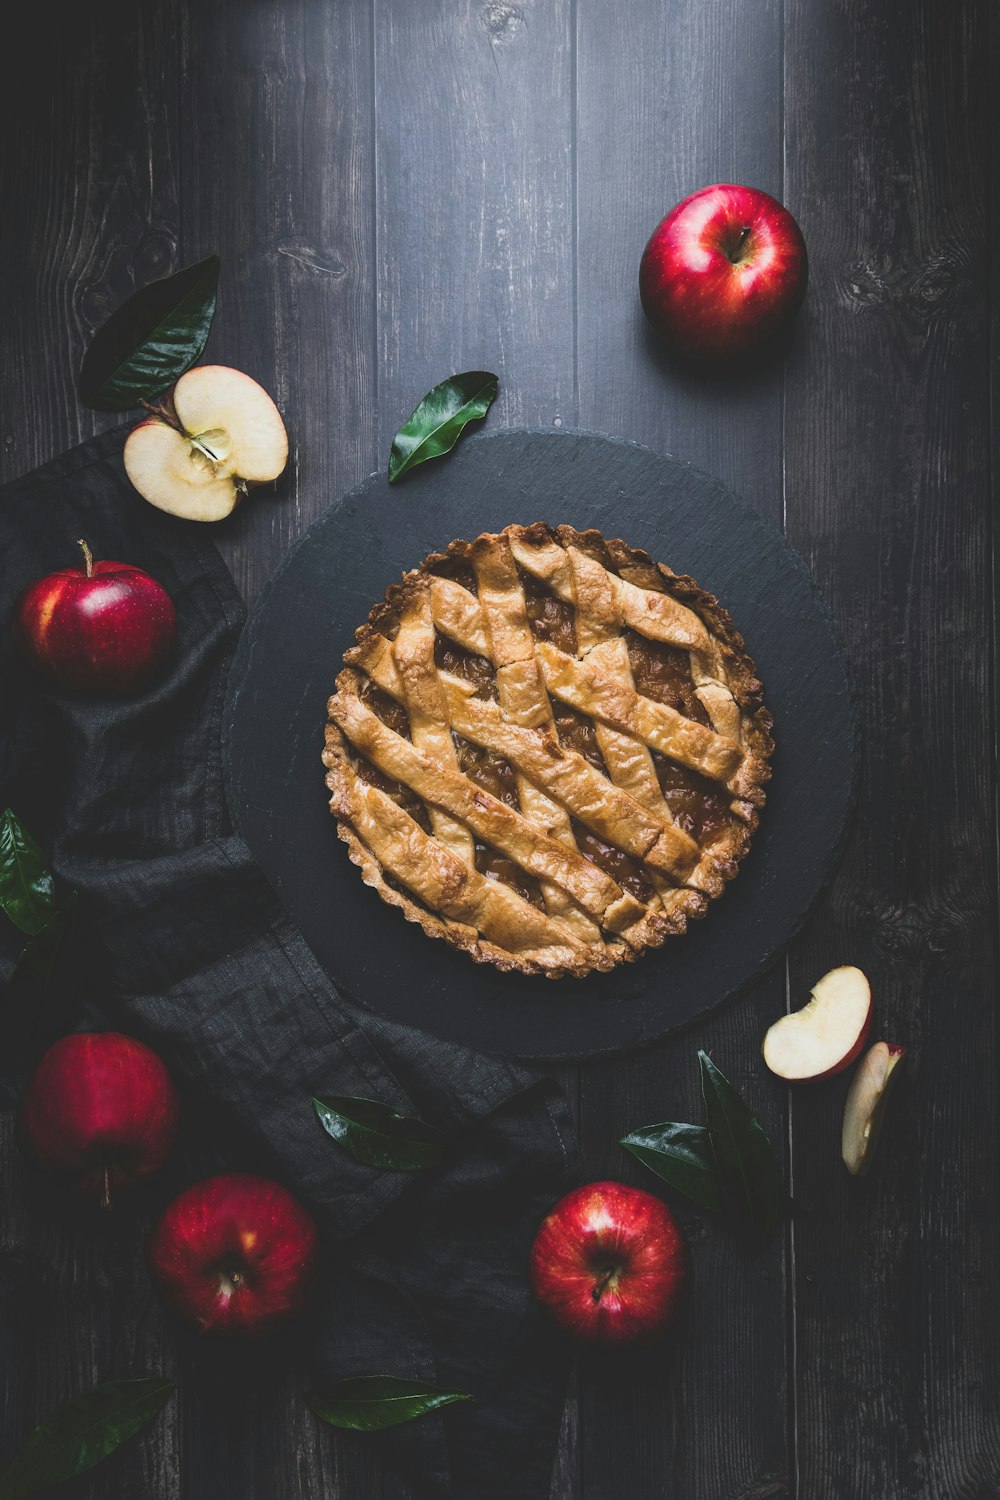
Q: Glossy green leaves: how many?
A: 9